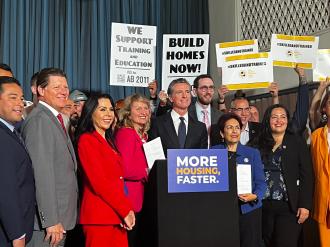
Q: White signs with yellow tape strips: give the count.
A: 4